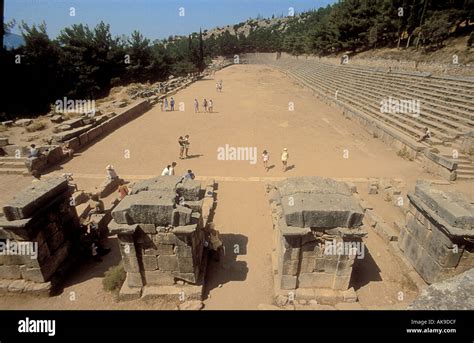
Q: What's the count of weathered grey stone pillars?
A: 4